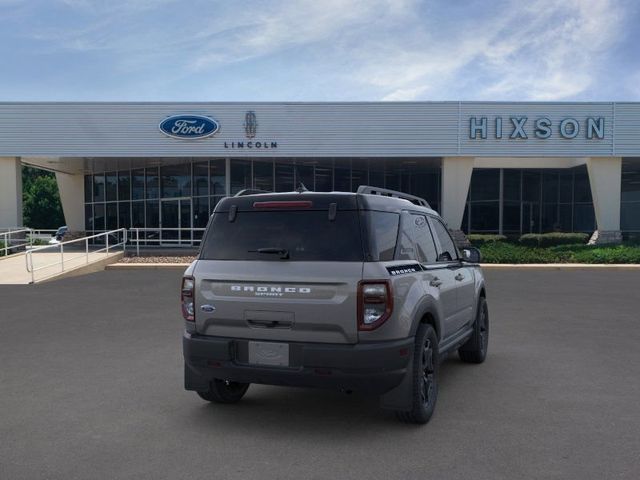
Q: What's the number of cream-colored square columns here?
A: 4